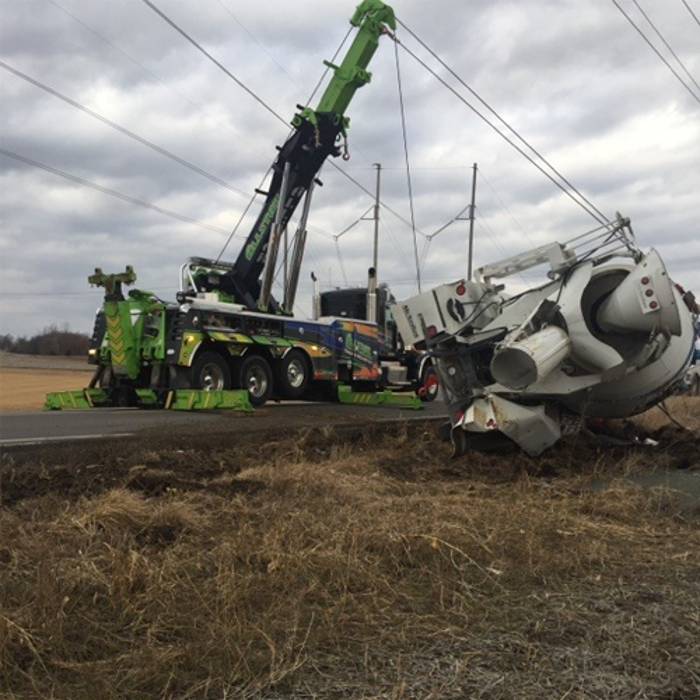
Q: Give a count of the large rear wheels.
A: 3